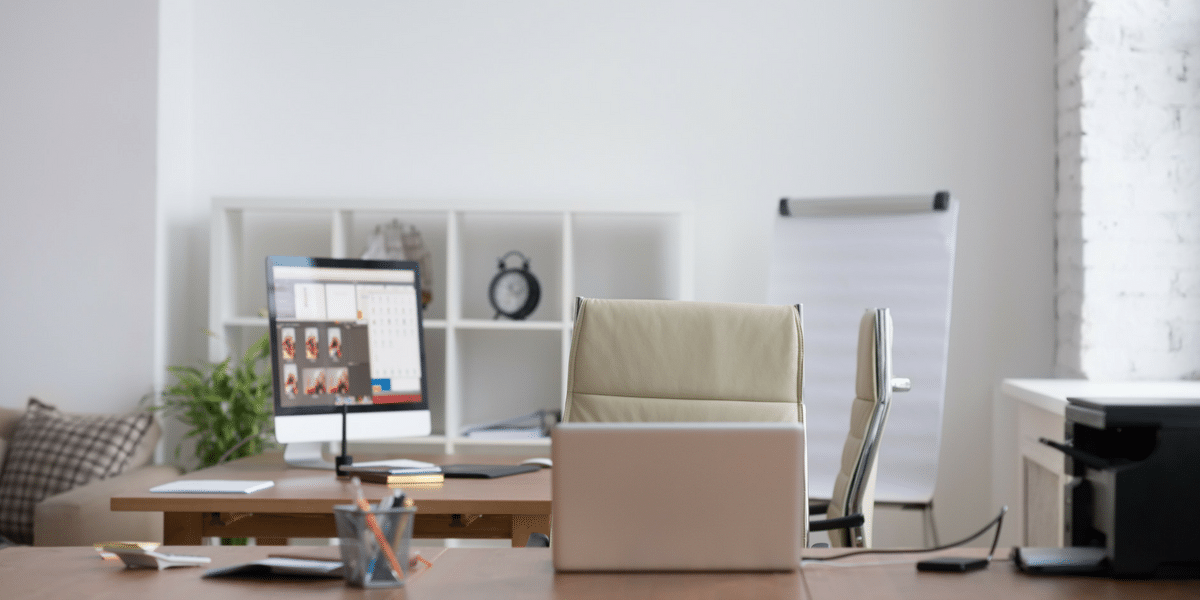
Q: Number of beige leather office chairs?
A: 2